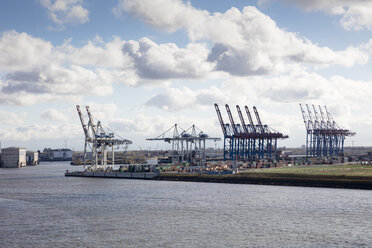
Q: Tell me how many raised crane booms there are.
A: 12